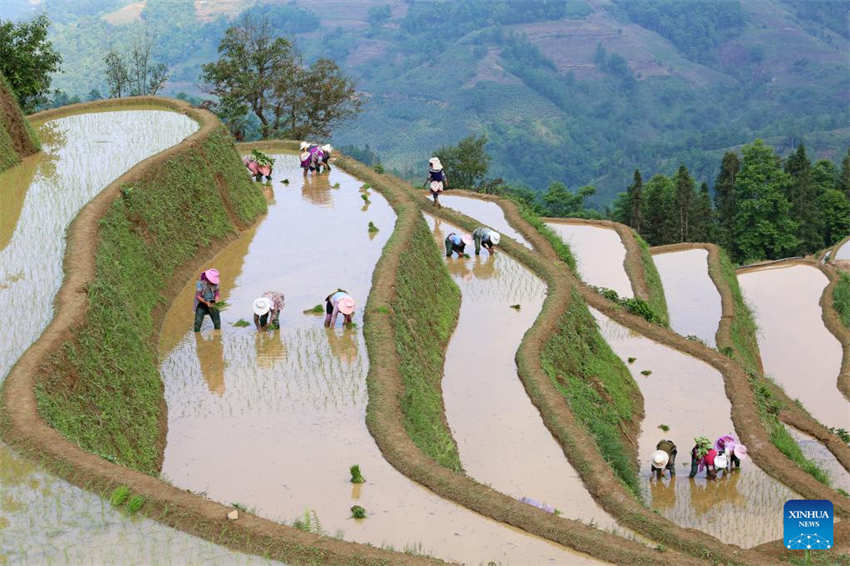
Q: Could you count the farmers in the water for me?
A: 12